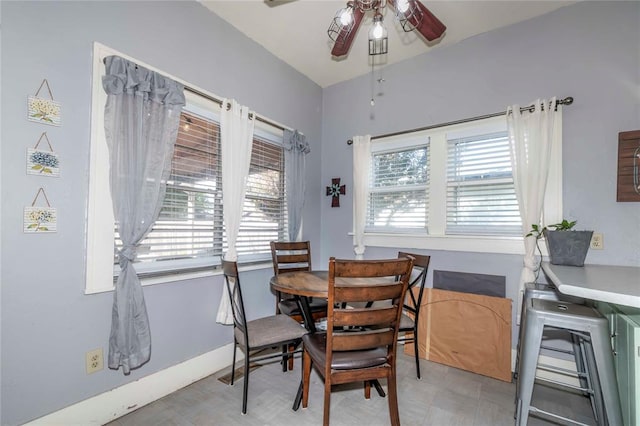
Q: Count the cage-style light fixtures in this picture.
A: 3